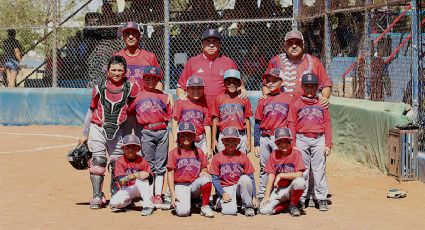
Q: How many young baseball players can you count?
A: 10